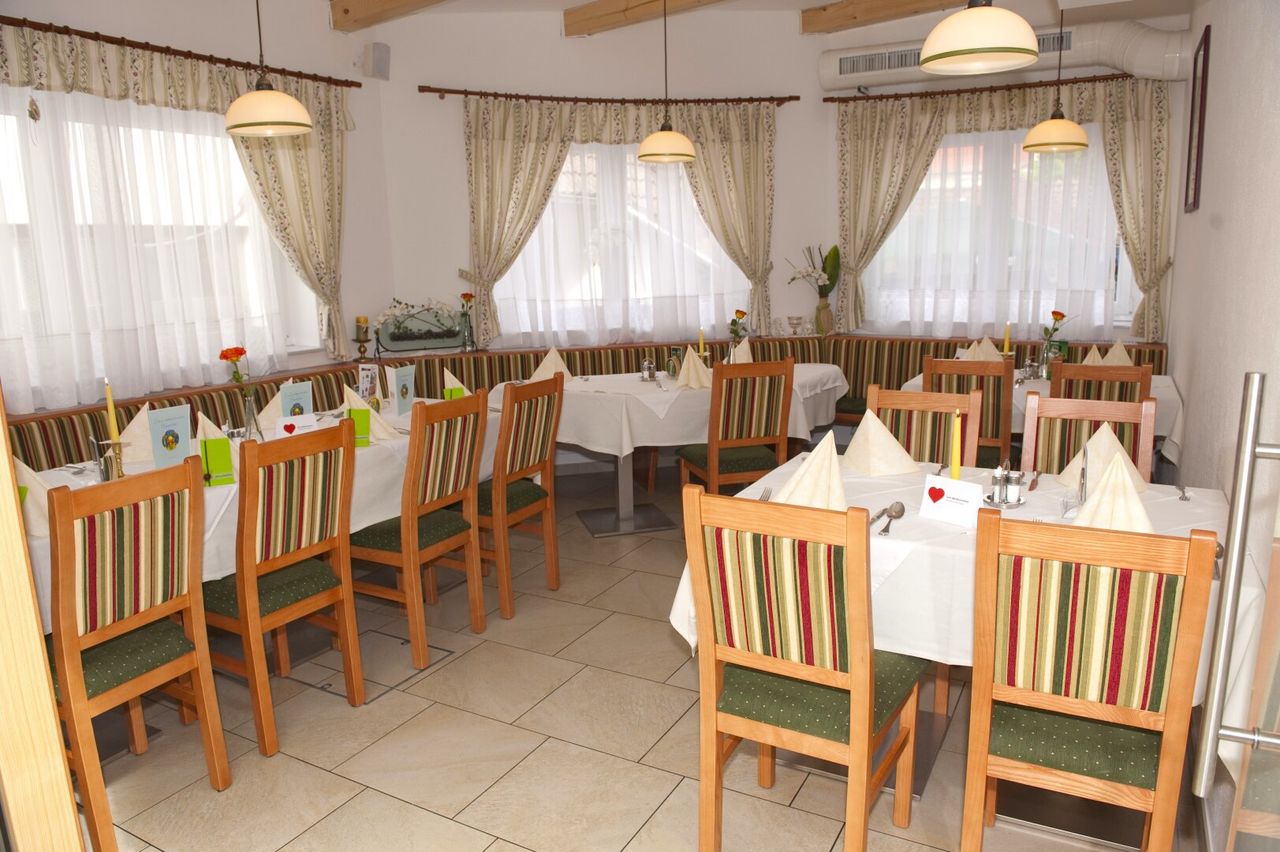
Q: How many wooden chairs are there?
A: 11